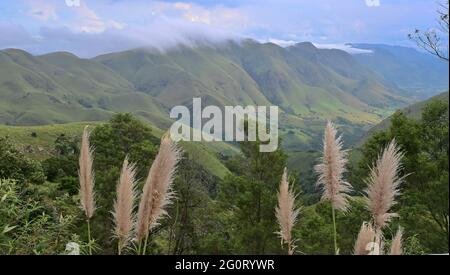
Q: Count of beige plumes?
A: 8